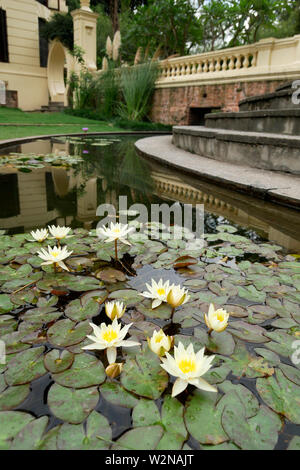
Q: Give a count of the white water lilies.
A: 11